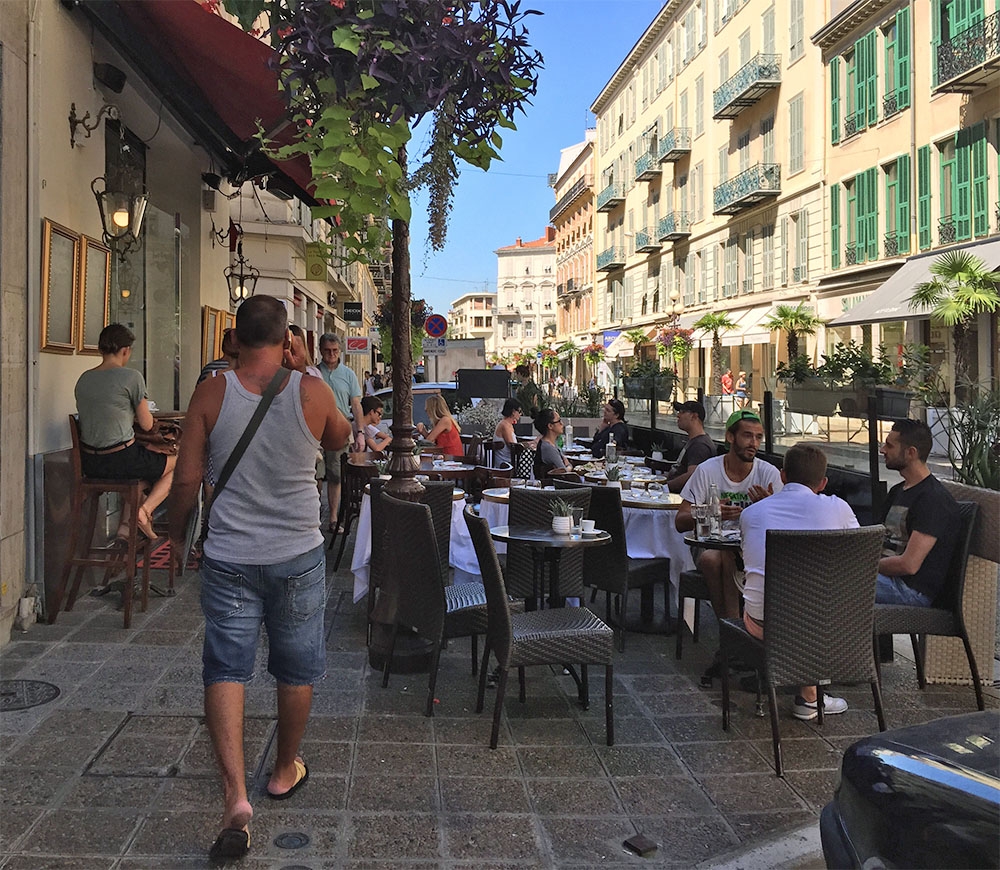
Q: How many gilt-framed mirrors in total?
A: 4